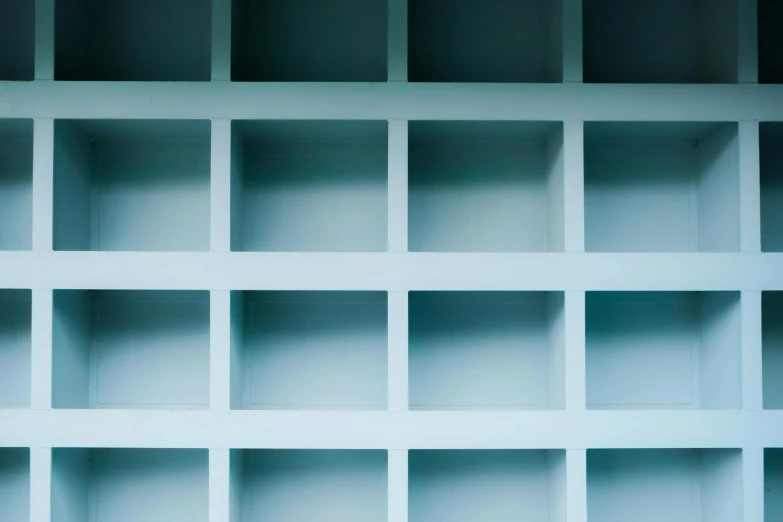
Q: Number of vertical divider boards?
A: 5